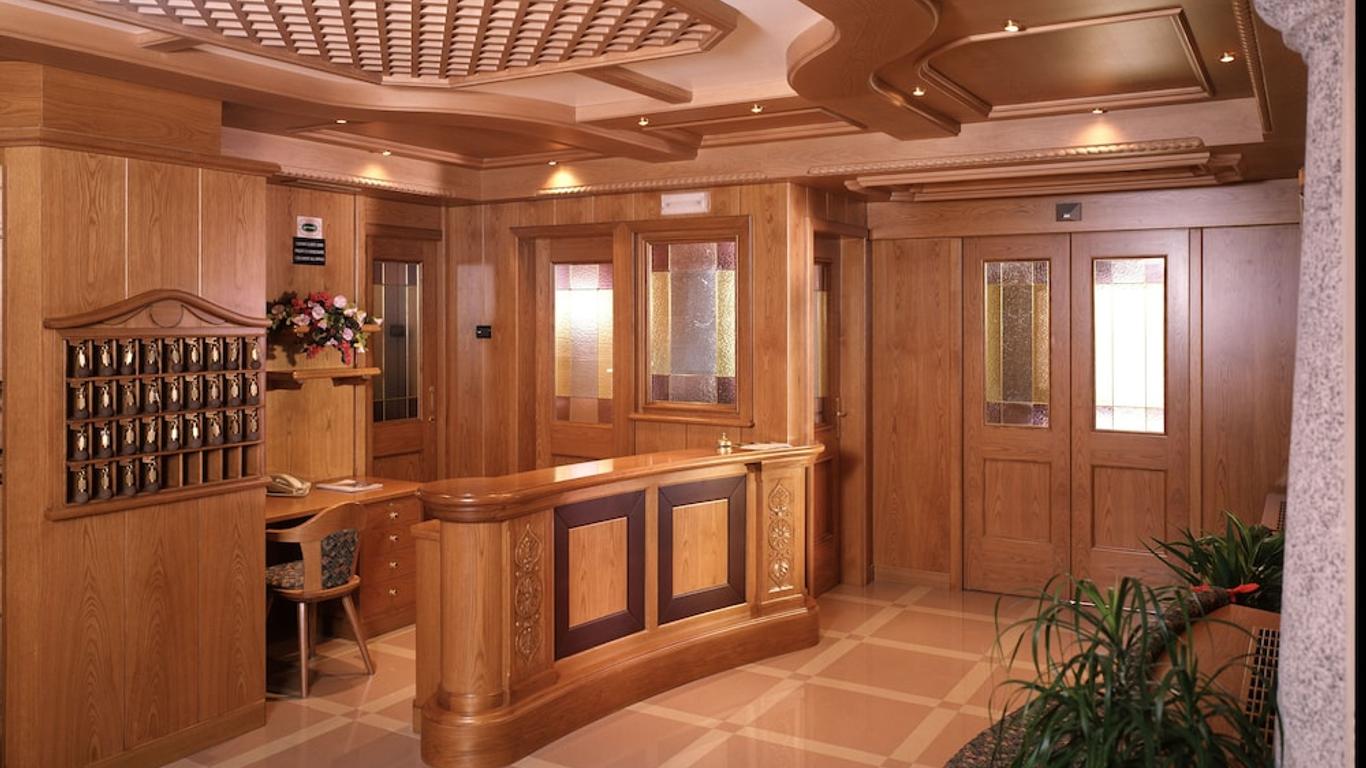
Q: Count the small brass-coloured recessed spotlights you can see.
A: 9